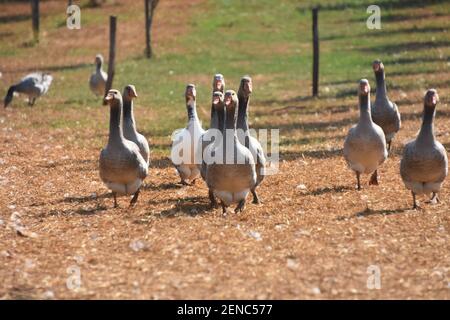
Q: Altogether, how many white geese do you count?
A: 1